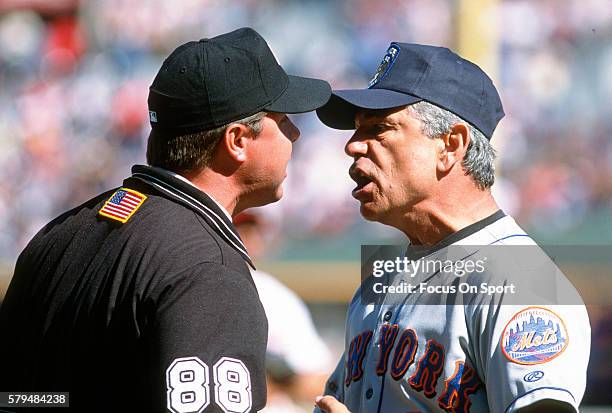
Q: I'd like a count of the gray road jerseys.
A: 1